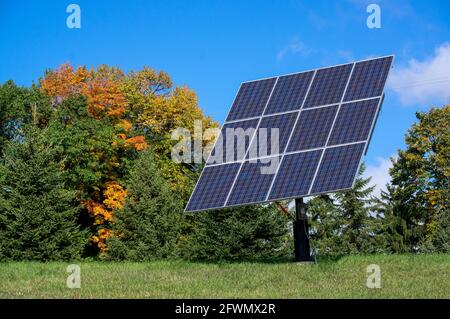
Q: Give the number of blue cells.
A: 12